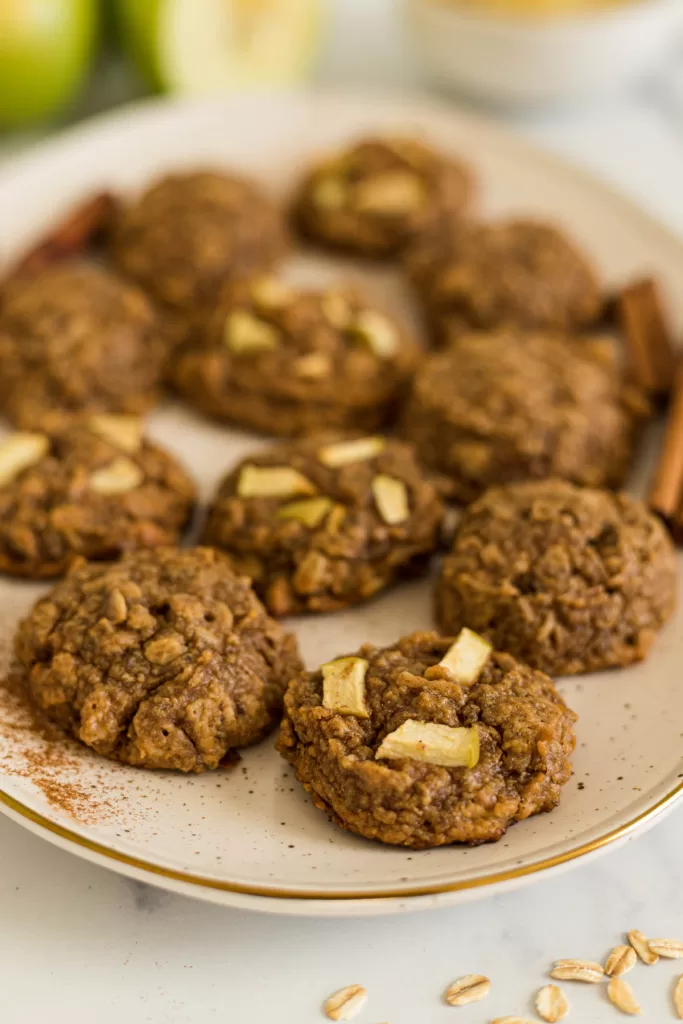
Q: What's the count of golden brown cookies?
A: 11